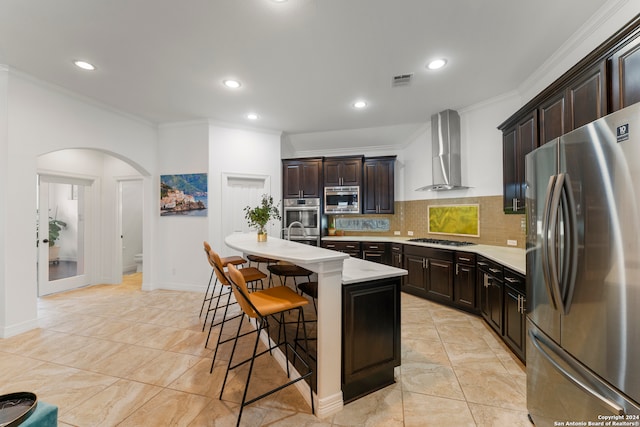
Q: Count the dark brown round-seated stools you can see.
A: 3